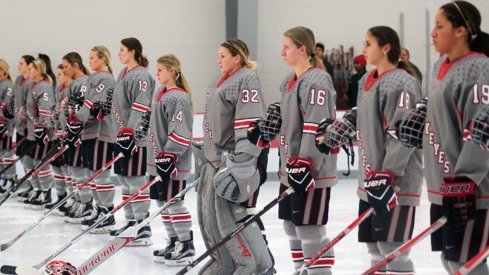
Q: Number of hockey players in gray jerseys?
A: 12